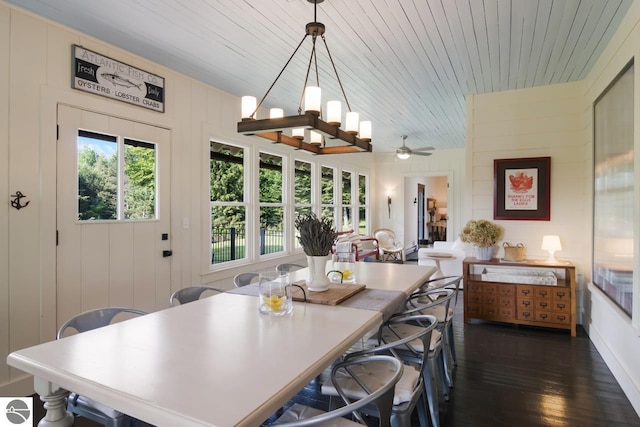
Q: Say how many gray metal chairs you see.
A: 8